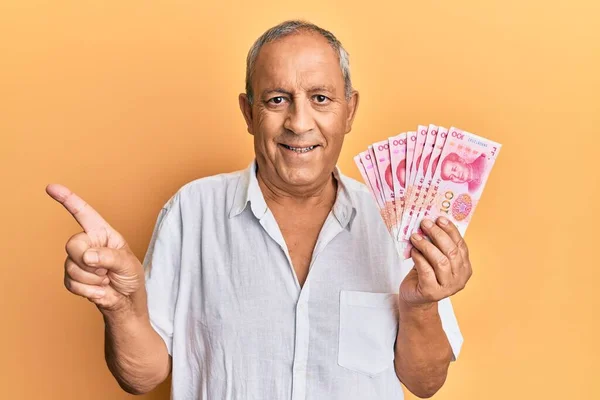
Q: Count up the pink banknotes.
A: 10